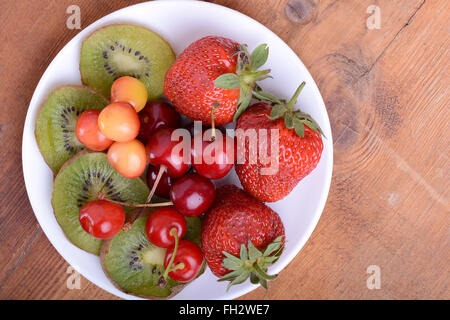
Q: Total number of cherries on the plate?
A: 12